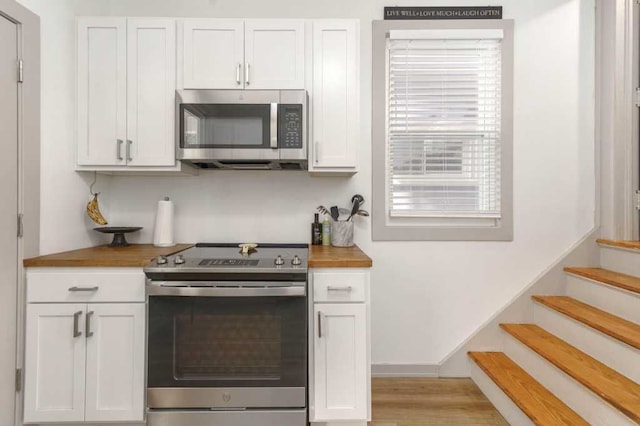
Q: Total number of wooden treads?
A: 5